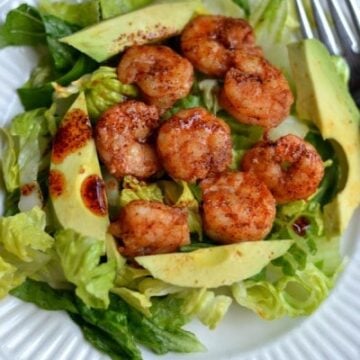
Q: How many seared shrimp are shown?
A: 8